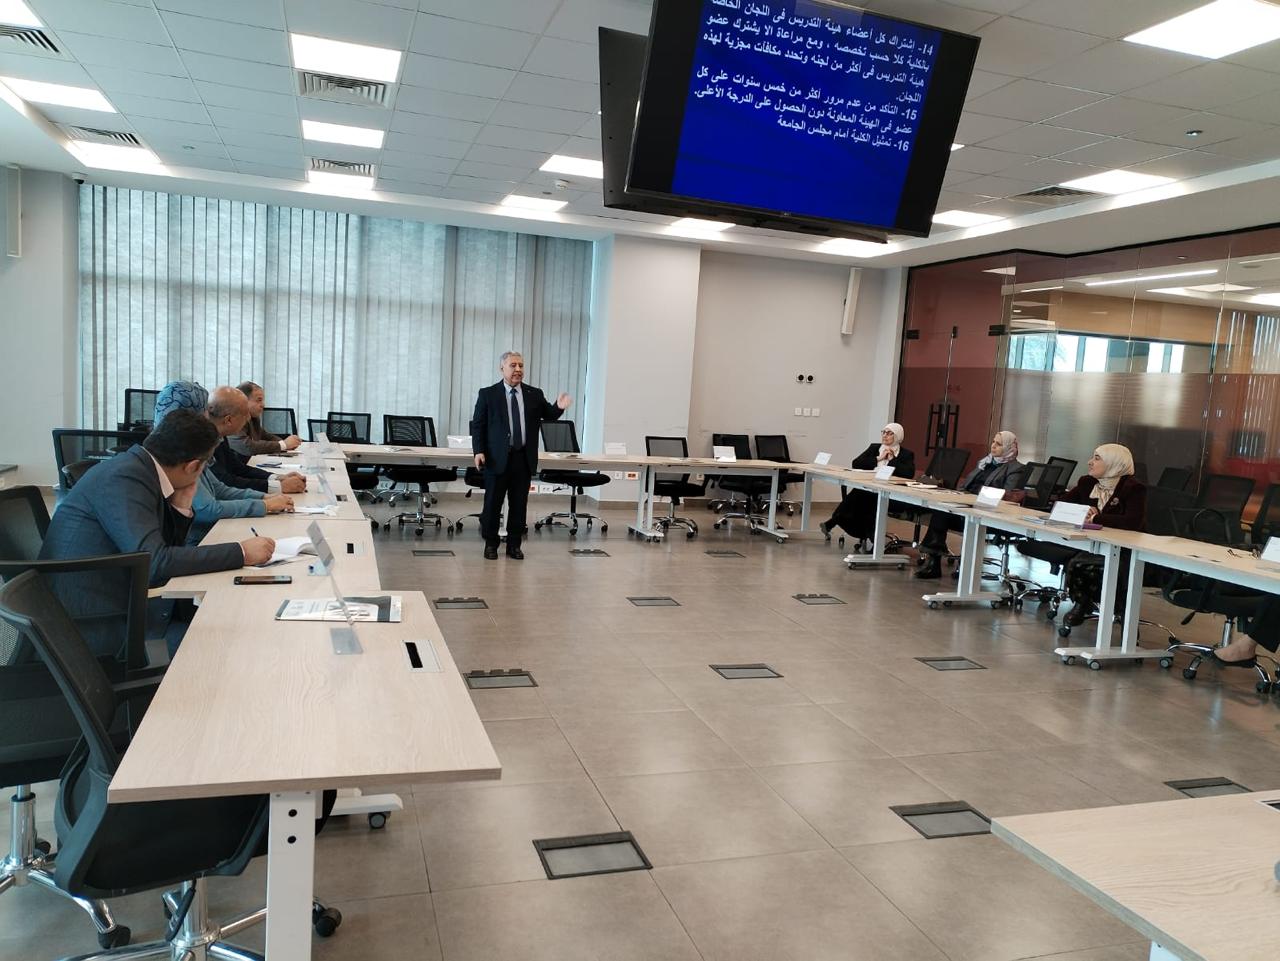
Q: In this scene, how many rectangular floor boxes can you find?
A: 12